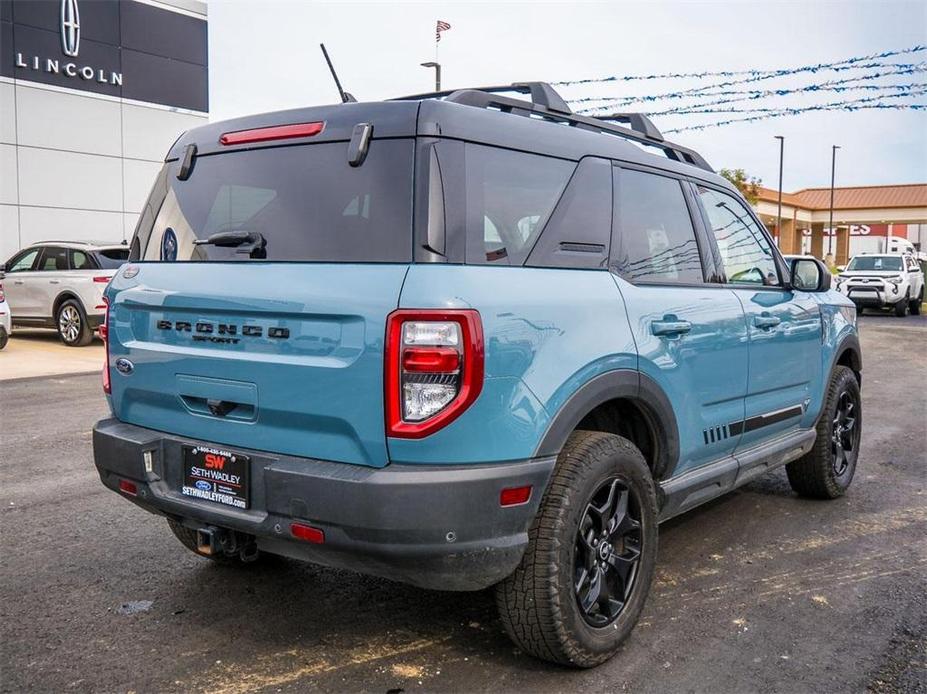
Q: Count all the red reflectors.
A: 3